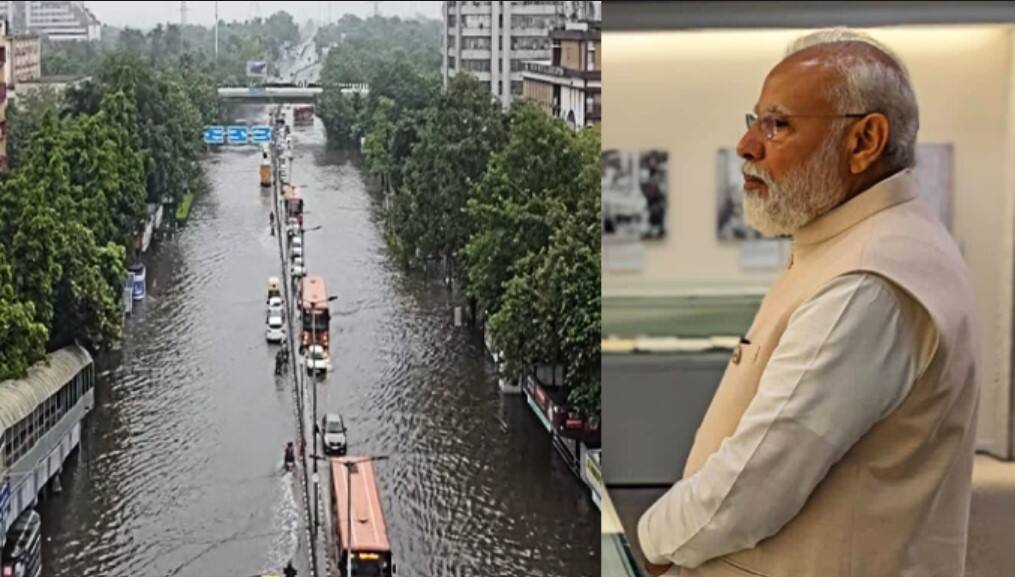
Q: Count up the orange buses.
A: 3